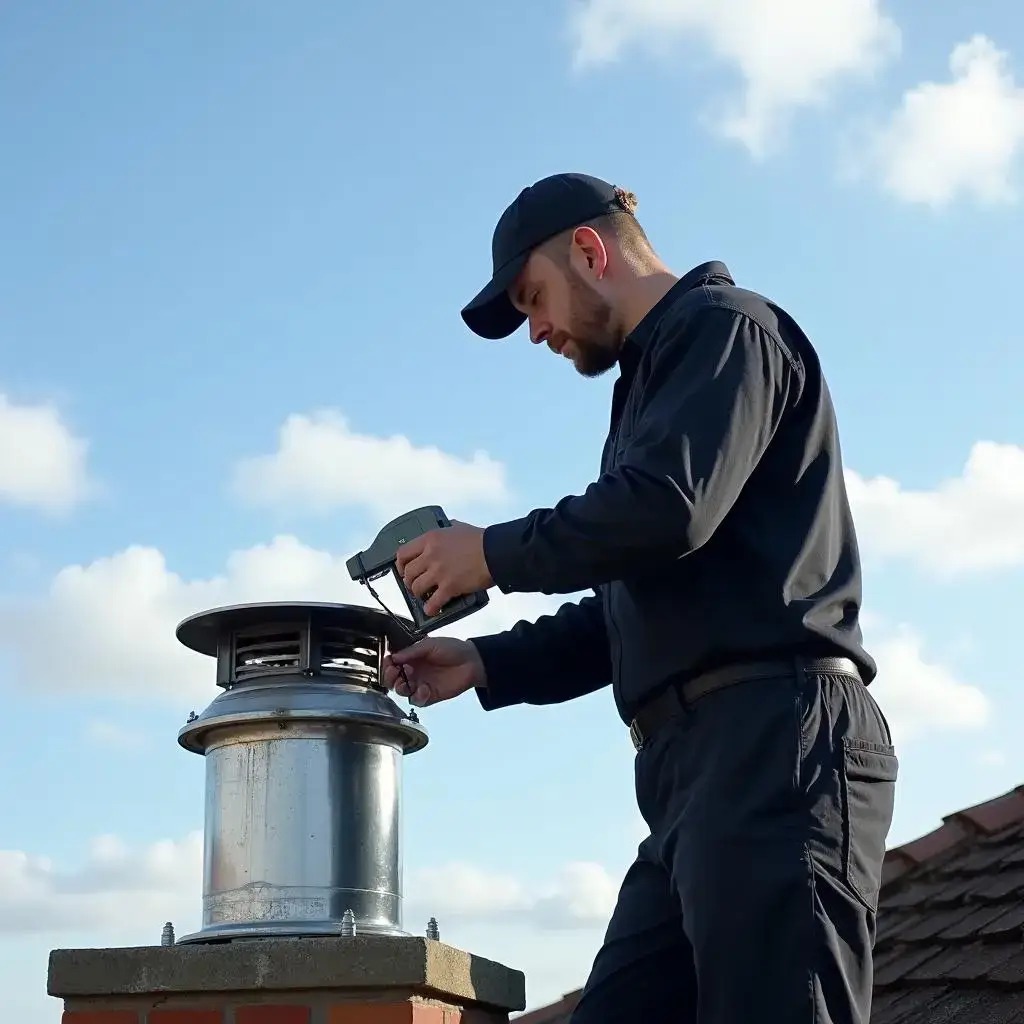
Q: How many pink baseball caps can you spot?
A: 0